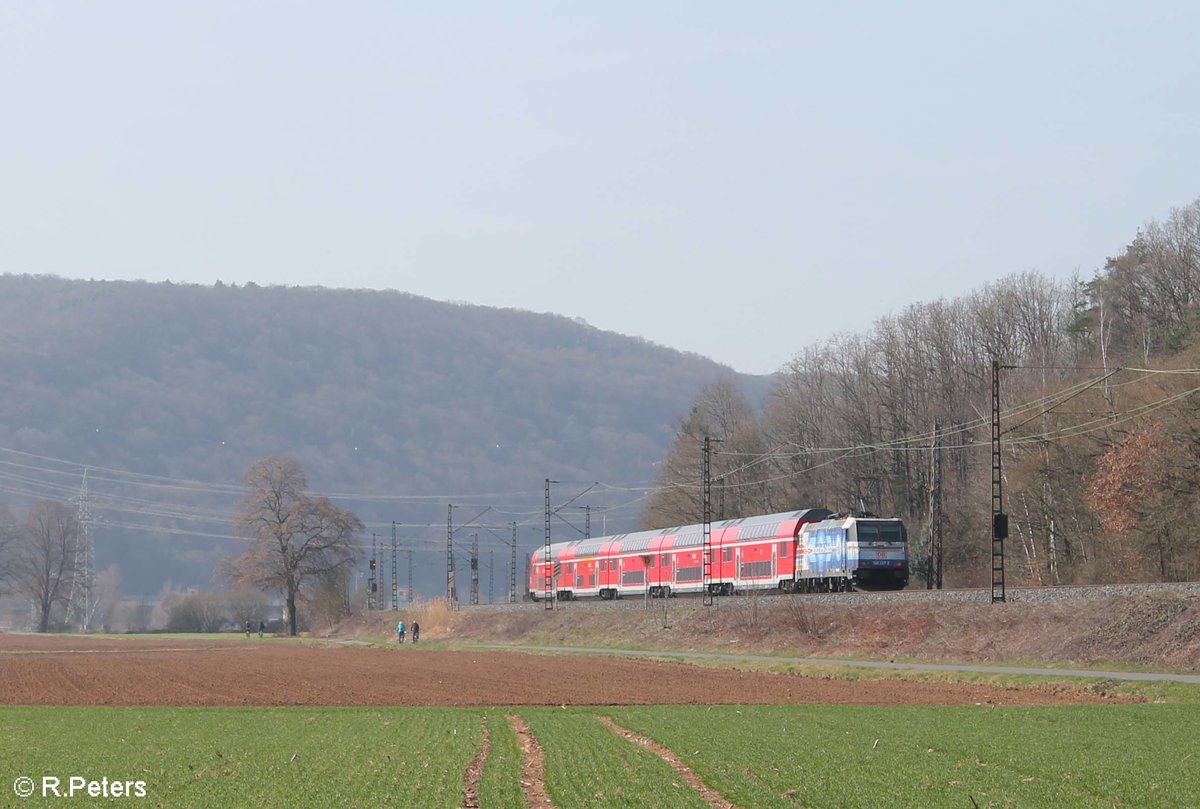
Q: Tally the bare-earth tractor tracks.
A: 3